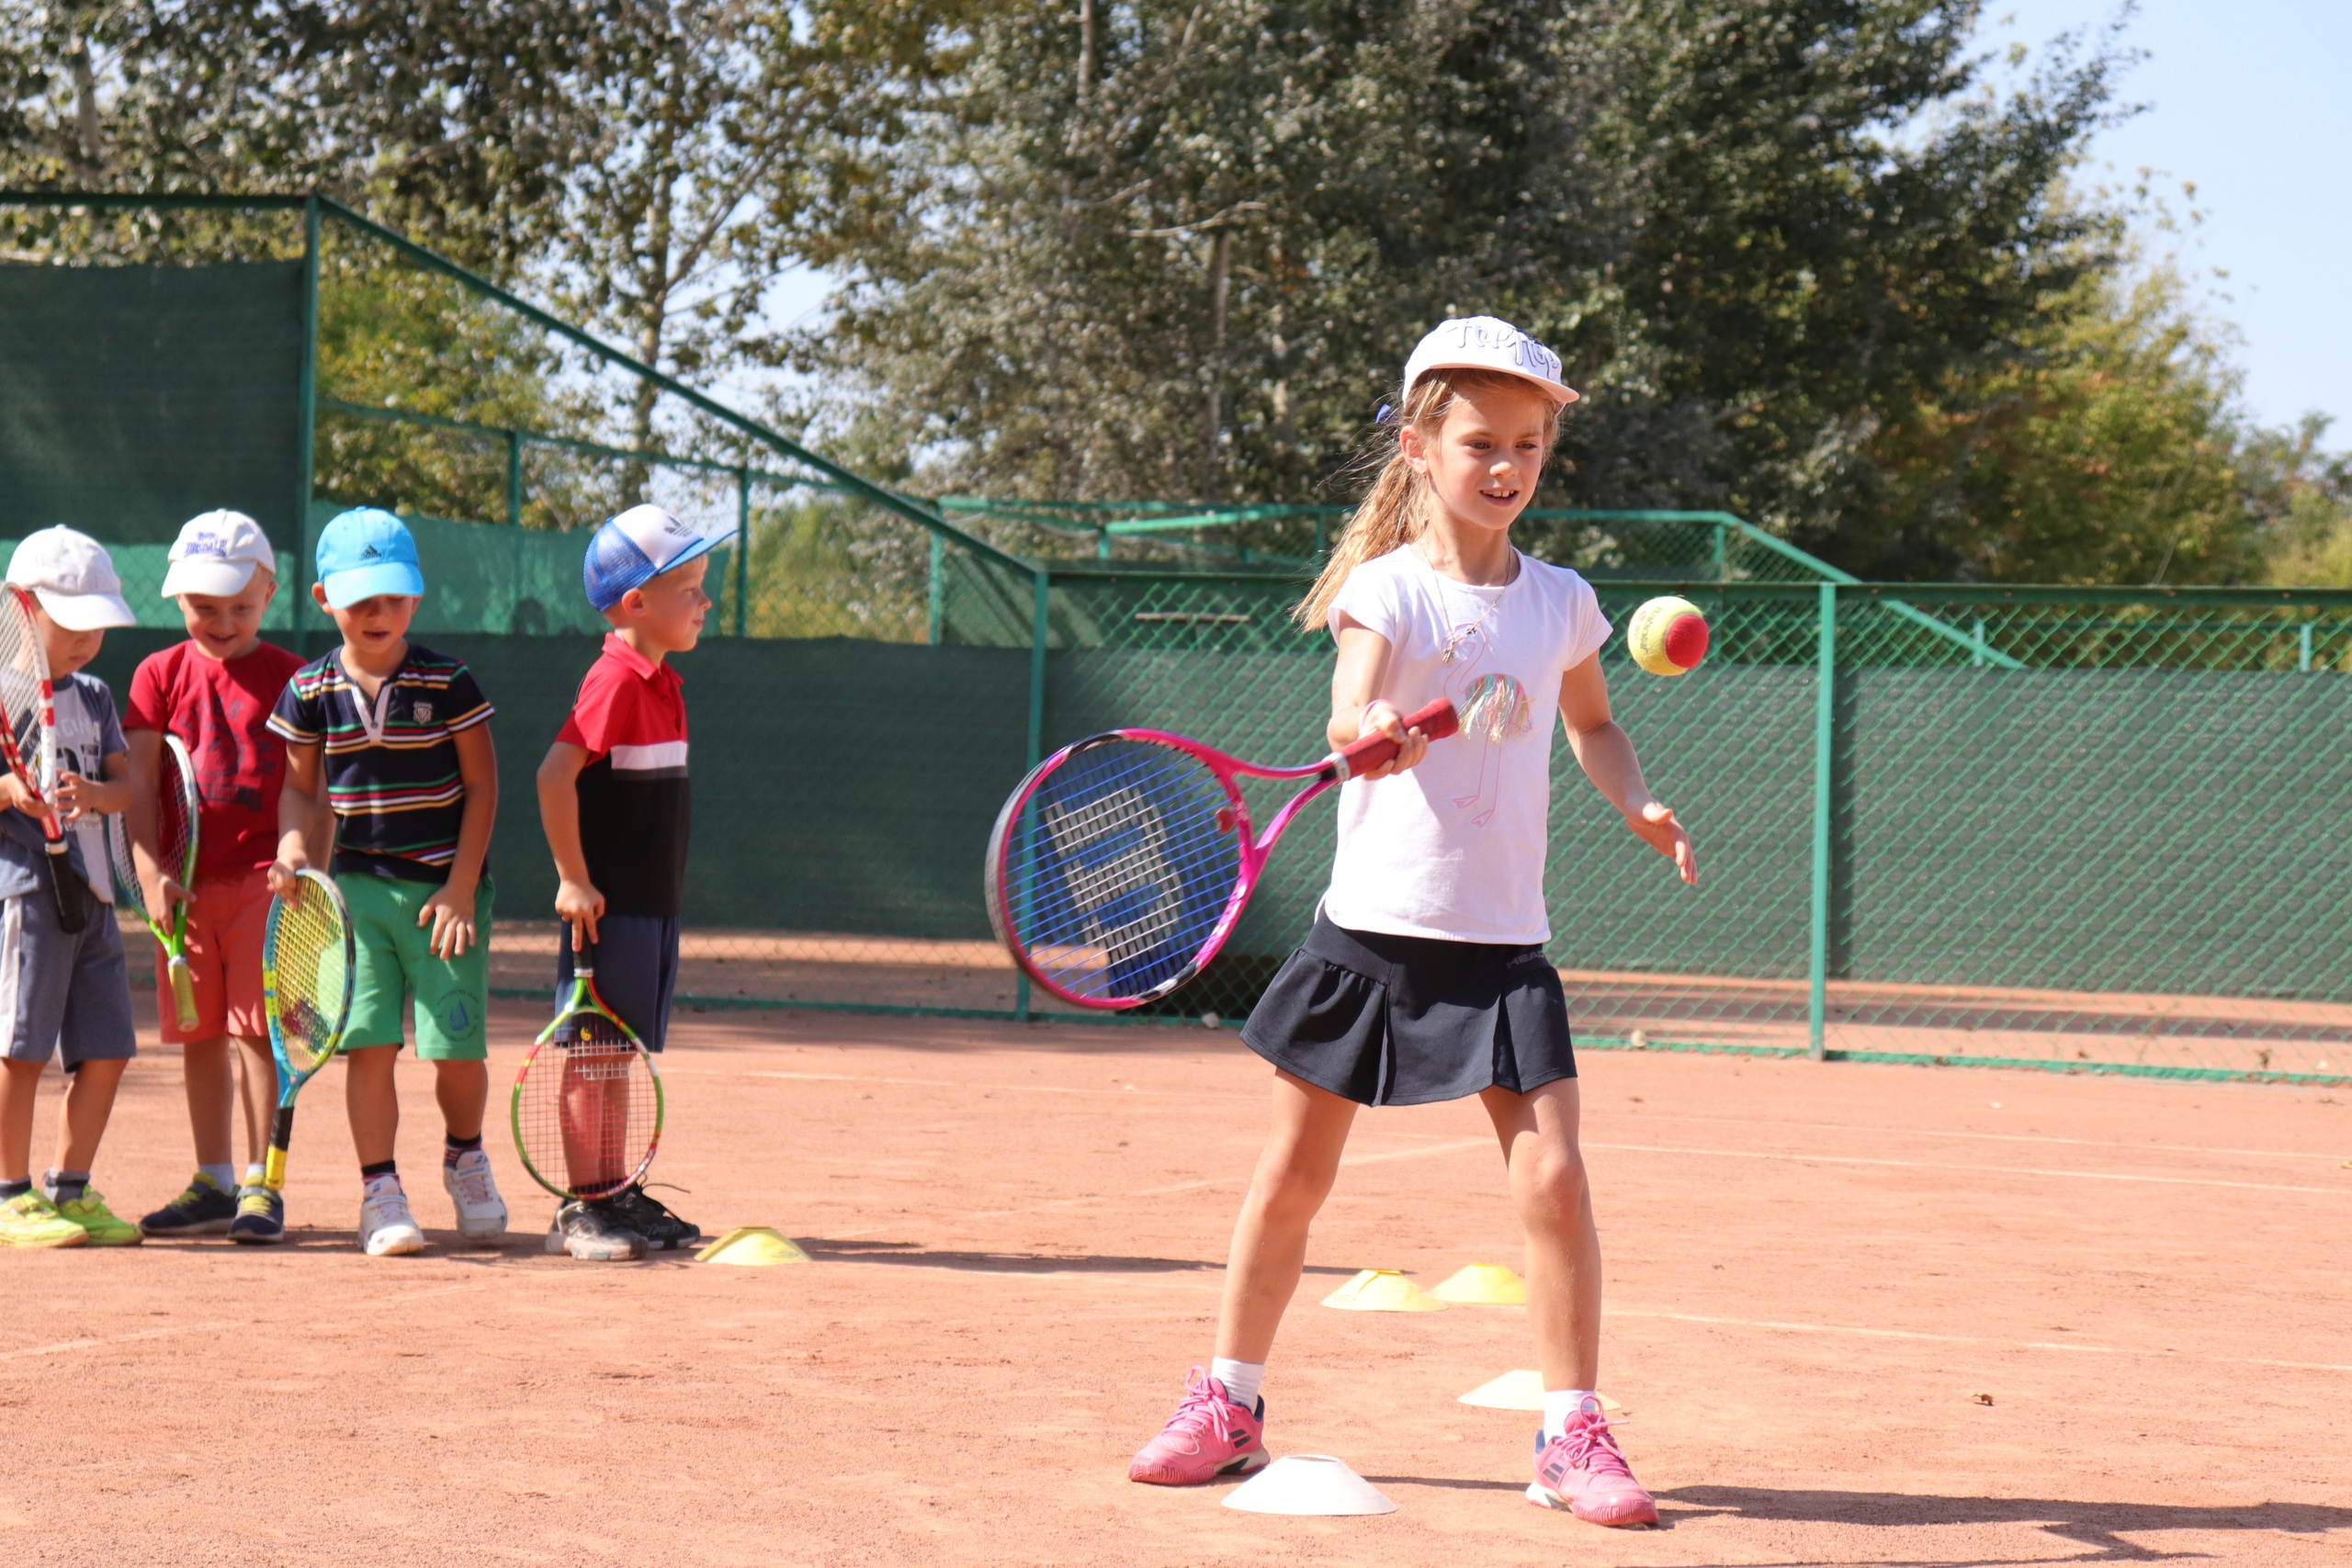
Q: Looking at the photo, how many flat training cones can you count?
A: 5